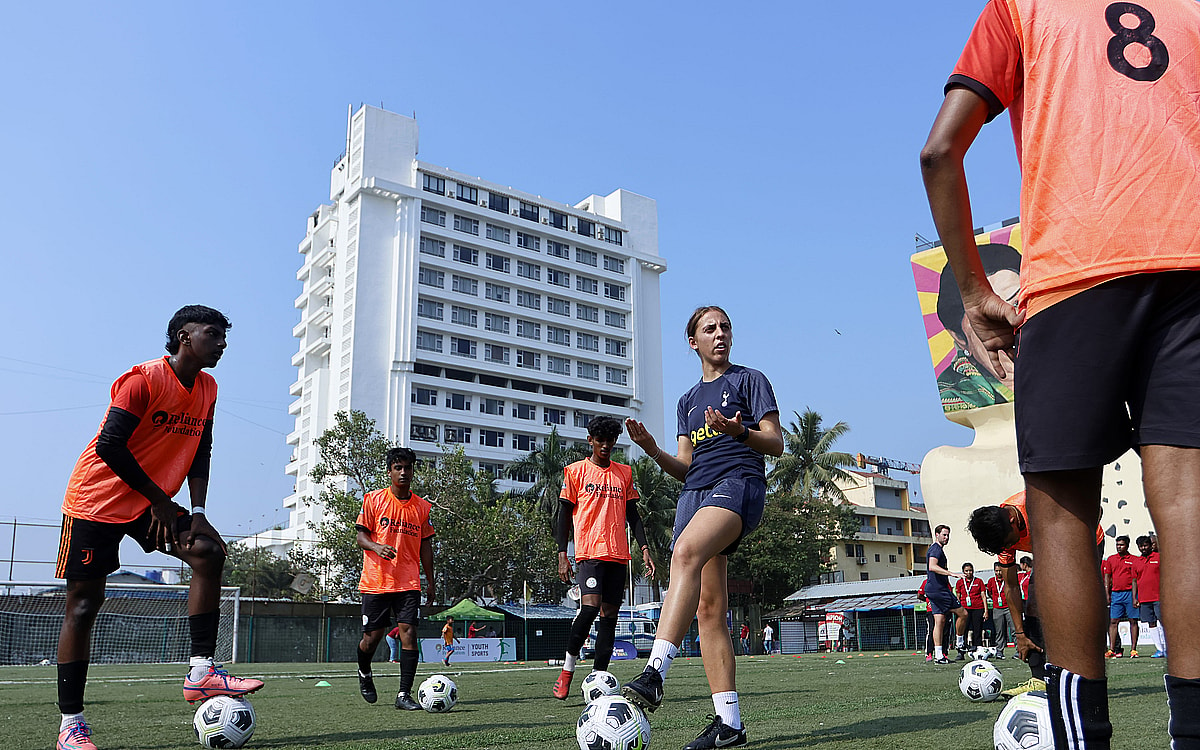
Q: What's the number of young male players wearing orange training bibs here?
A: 5